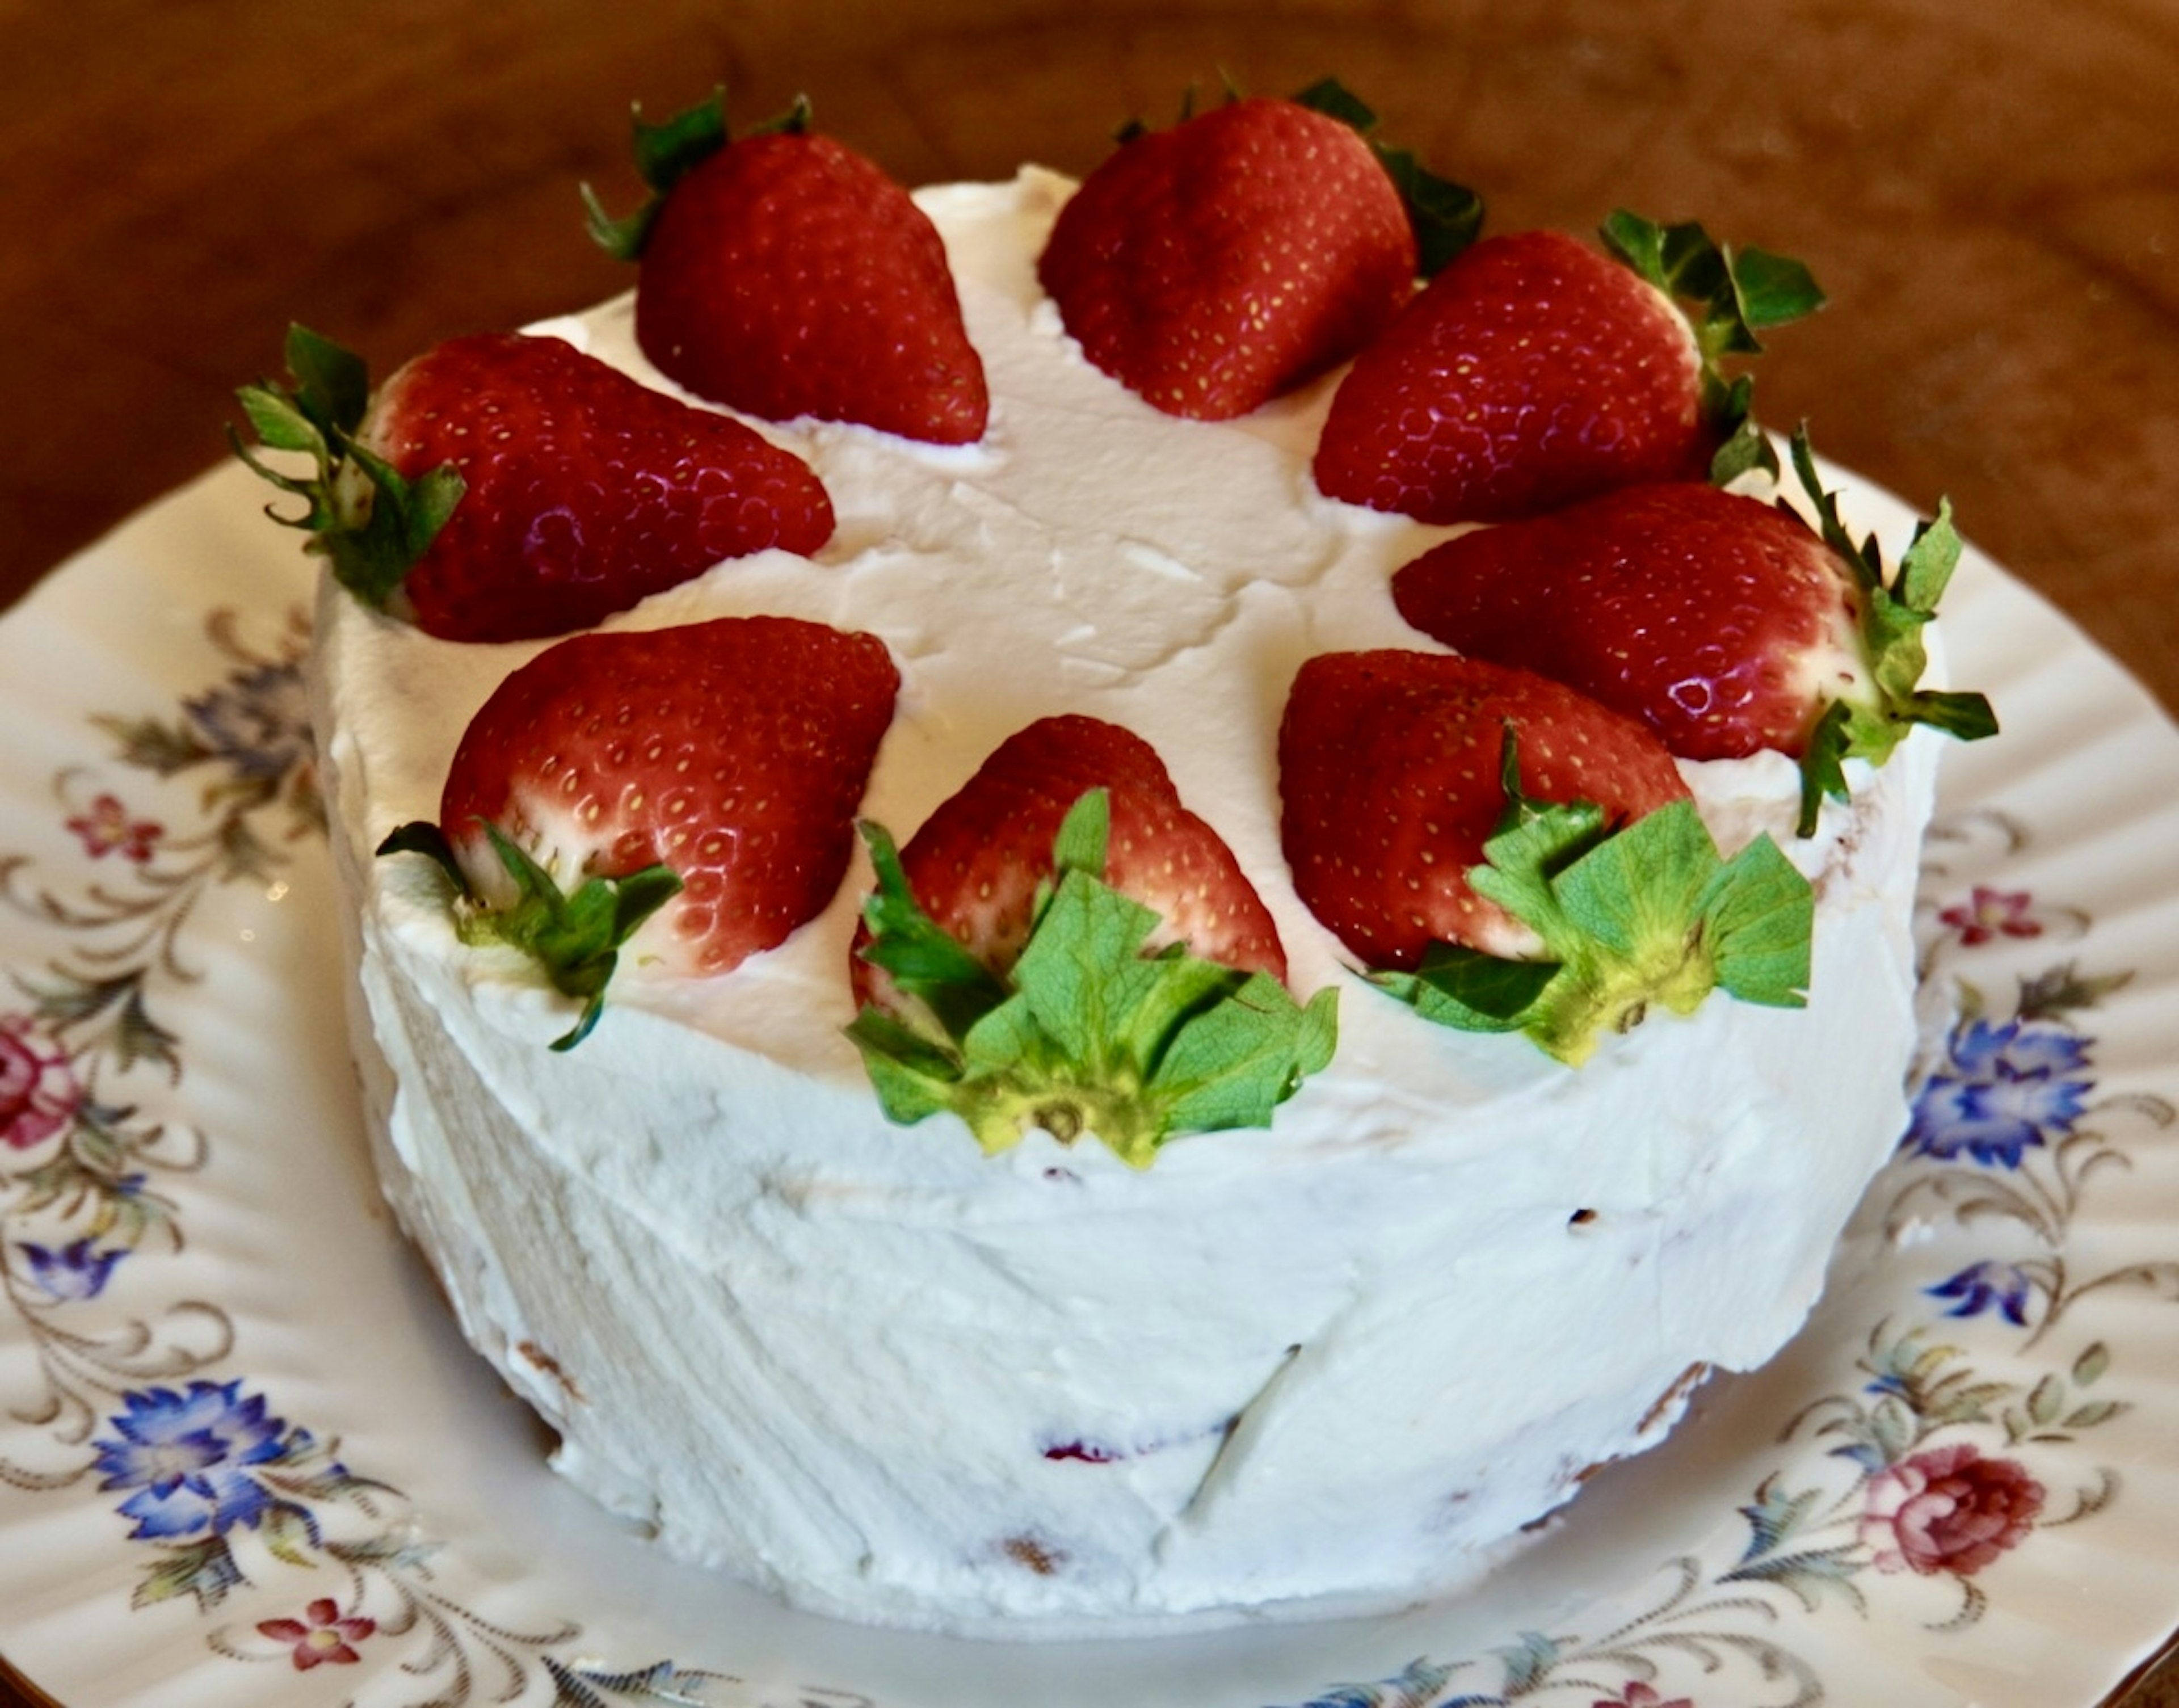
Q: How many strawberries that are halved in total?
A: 8